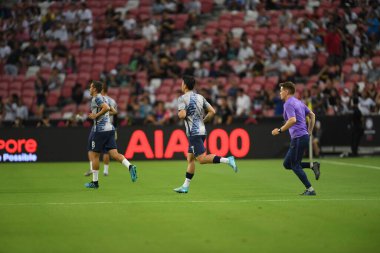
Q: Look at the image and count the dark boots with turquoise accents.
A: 2